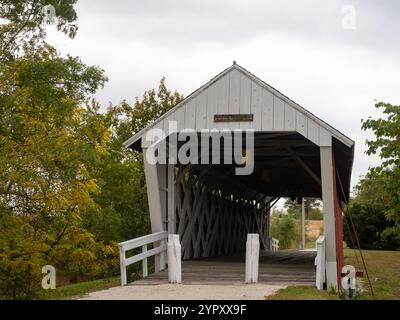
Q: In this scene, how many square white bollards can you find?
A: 2